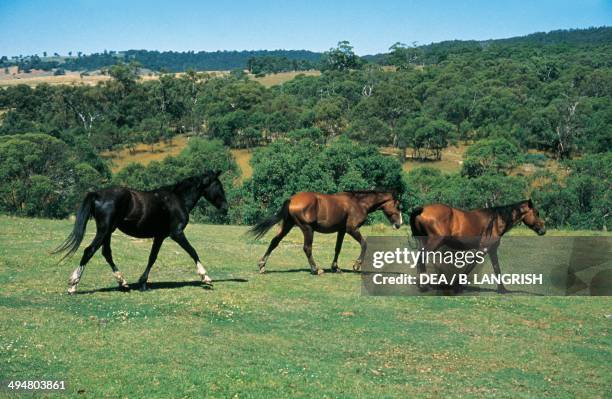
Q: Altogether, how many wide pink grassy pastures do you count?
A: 0